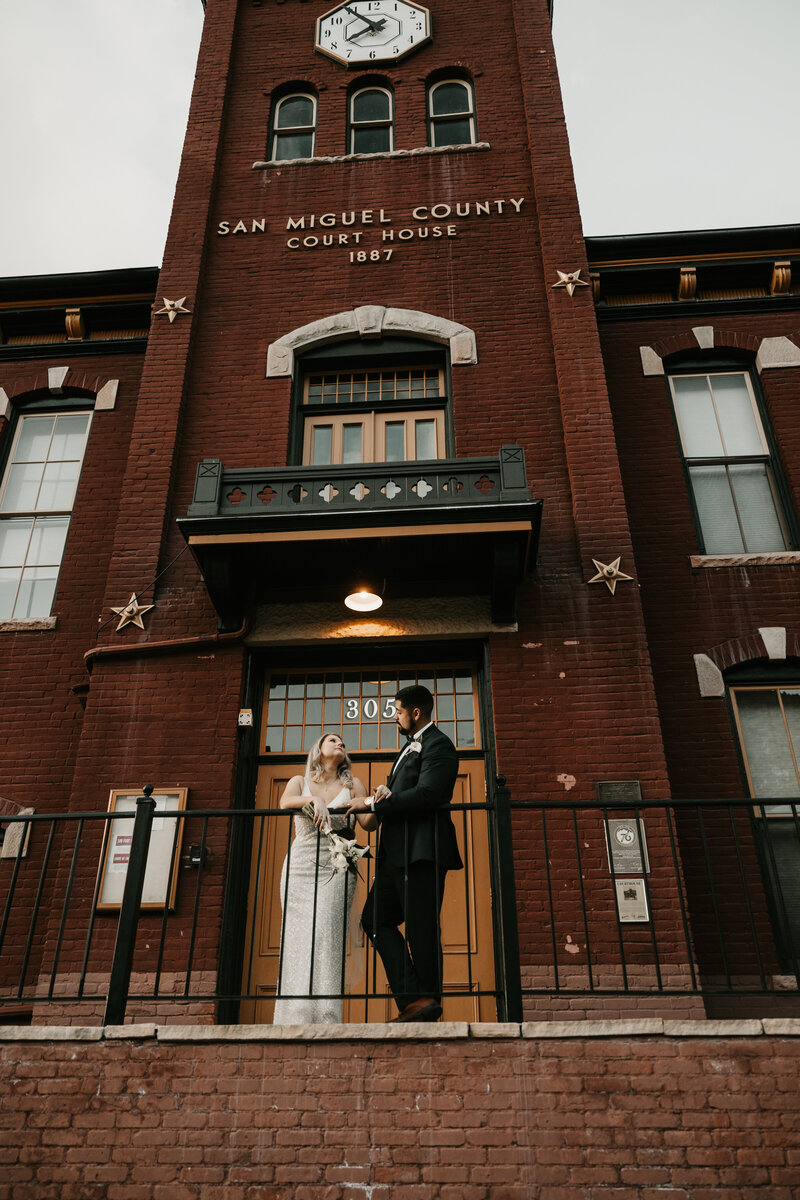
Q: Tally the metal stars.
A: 4